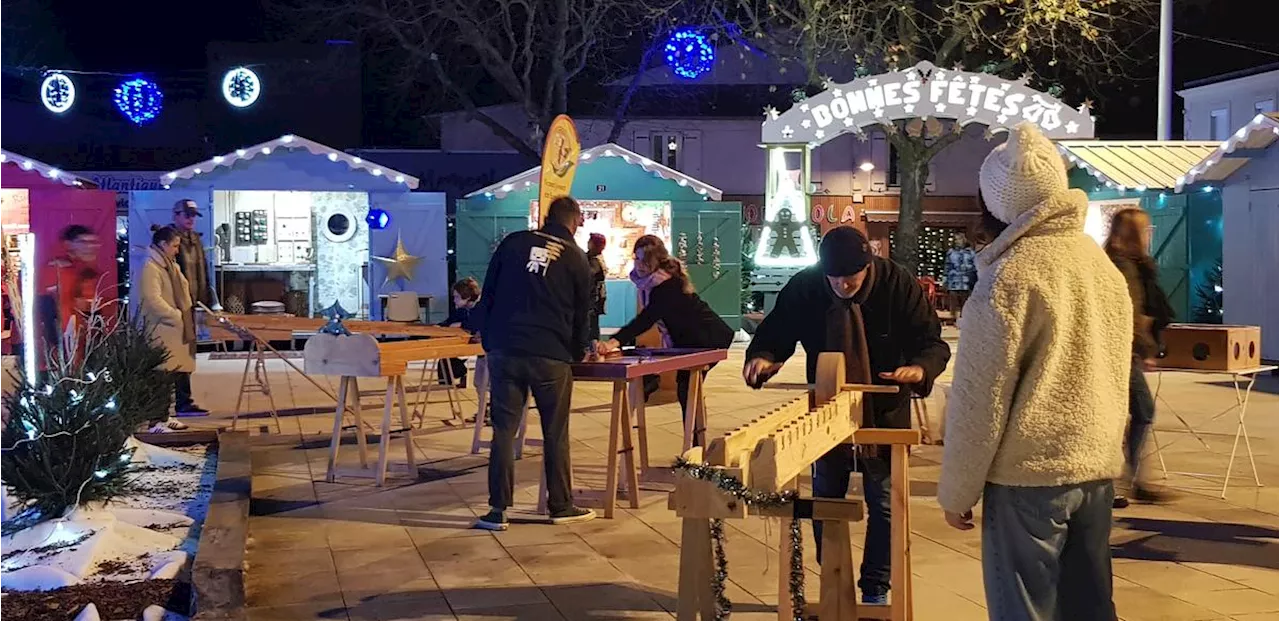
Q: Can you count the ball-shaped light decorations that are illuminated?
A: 4